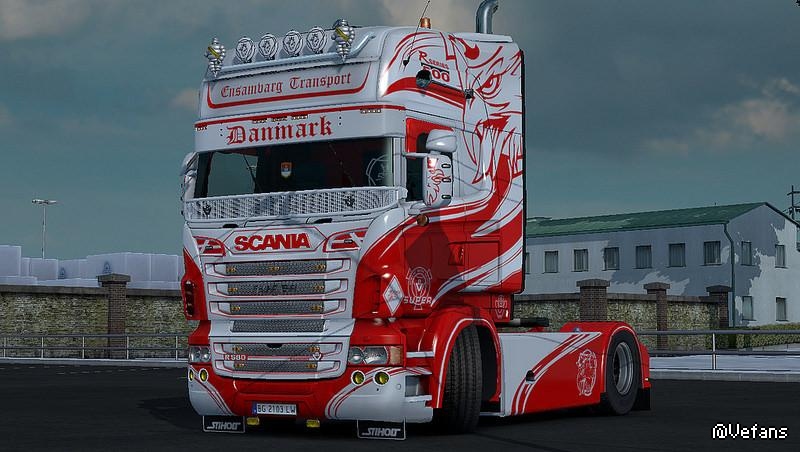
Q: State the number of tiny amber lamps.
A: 11